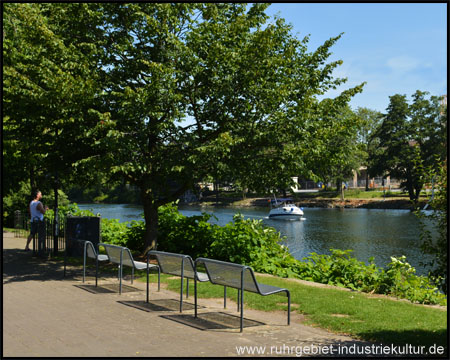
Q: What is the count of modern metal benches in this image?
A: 4